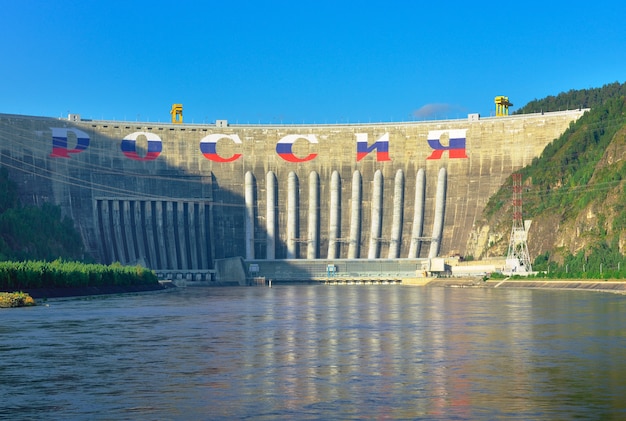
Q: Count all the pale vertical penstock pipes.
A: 10